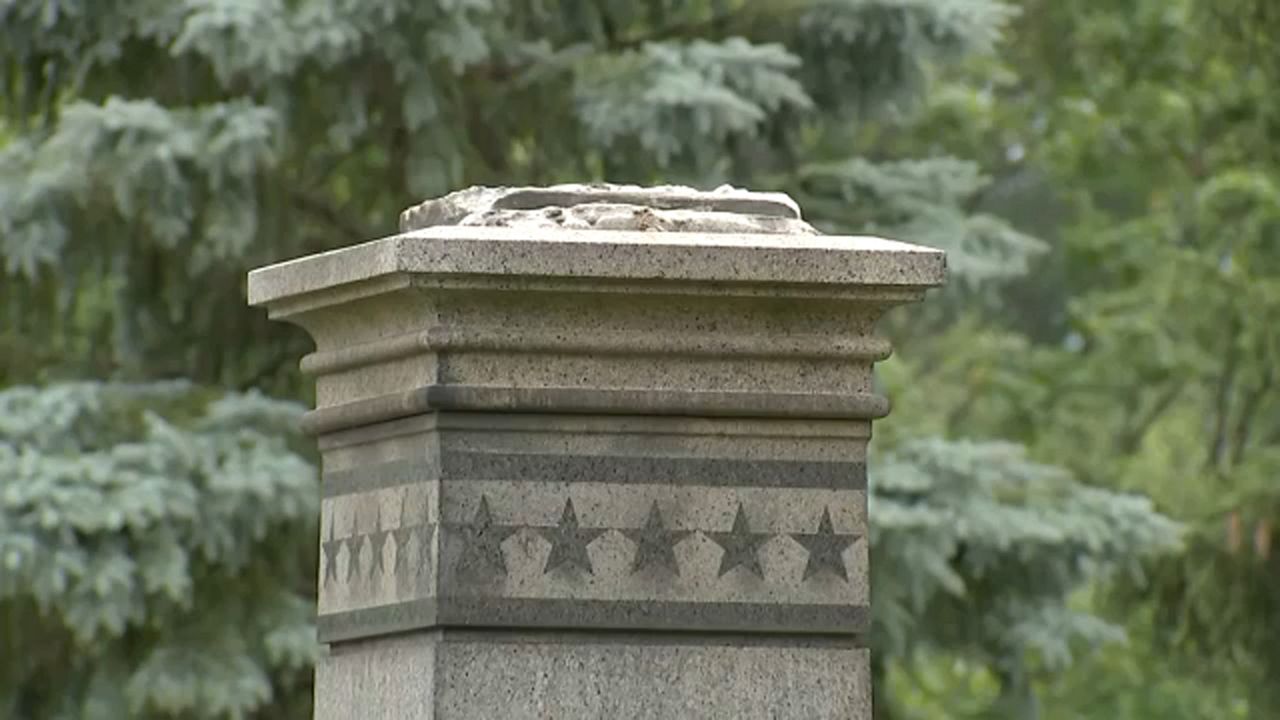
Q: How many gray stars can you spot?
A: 10